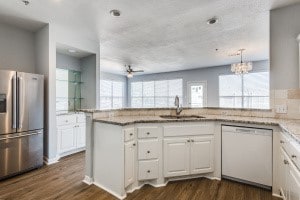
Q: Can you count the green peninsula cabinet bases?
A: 0